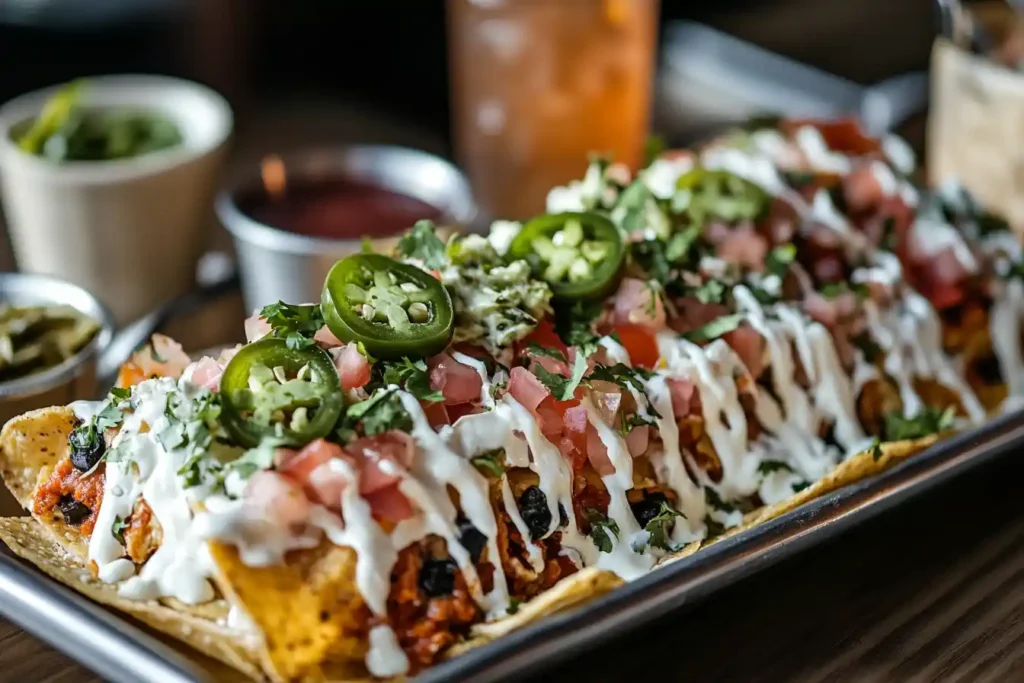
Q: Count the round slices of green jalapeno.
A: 4